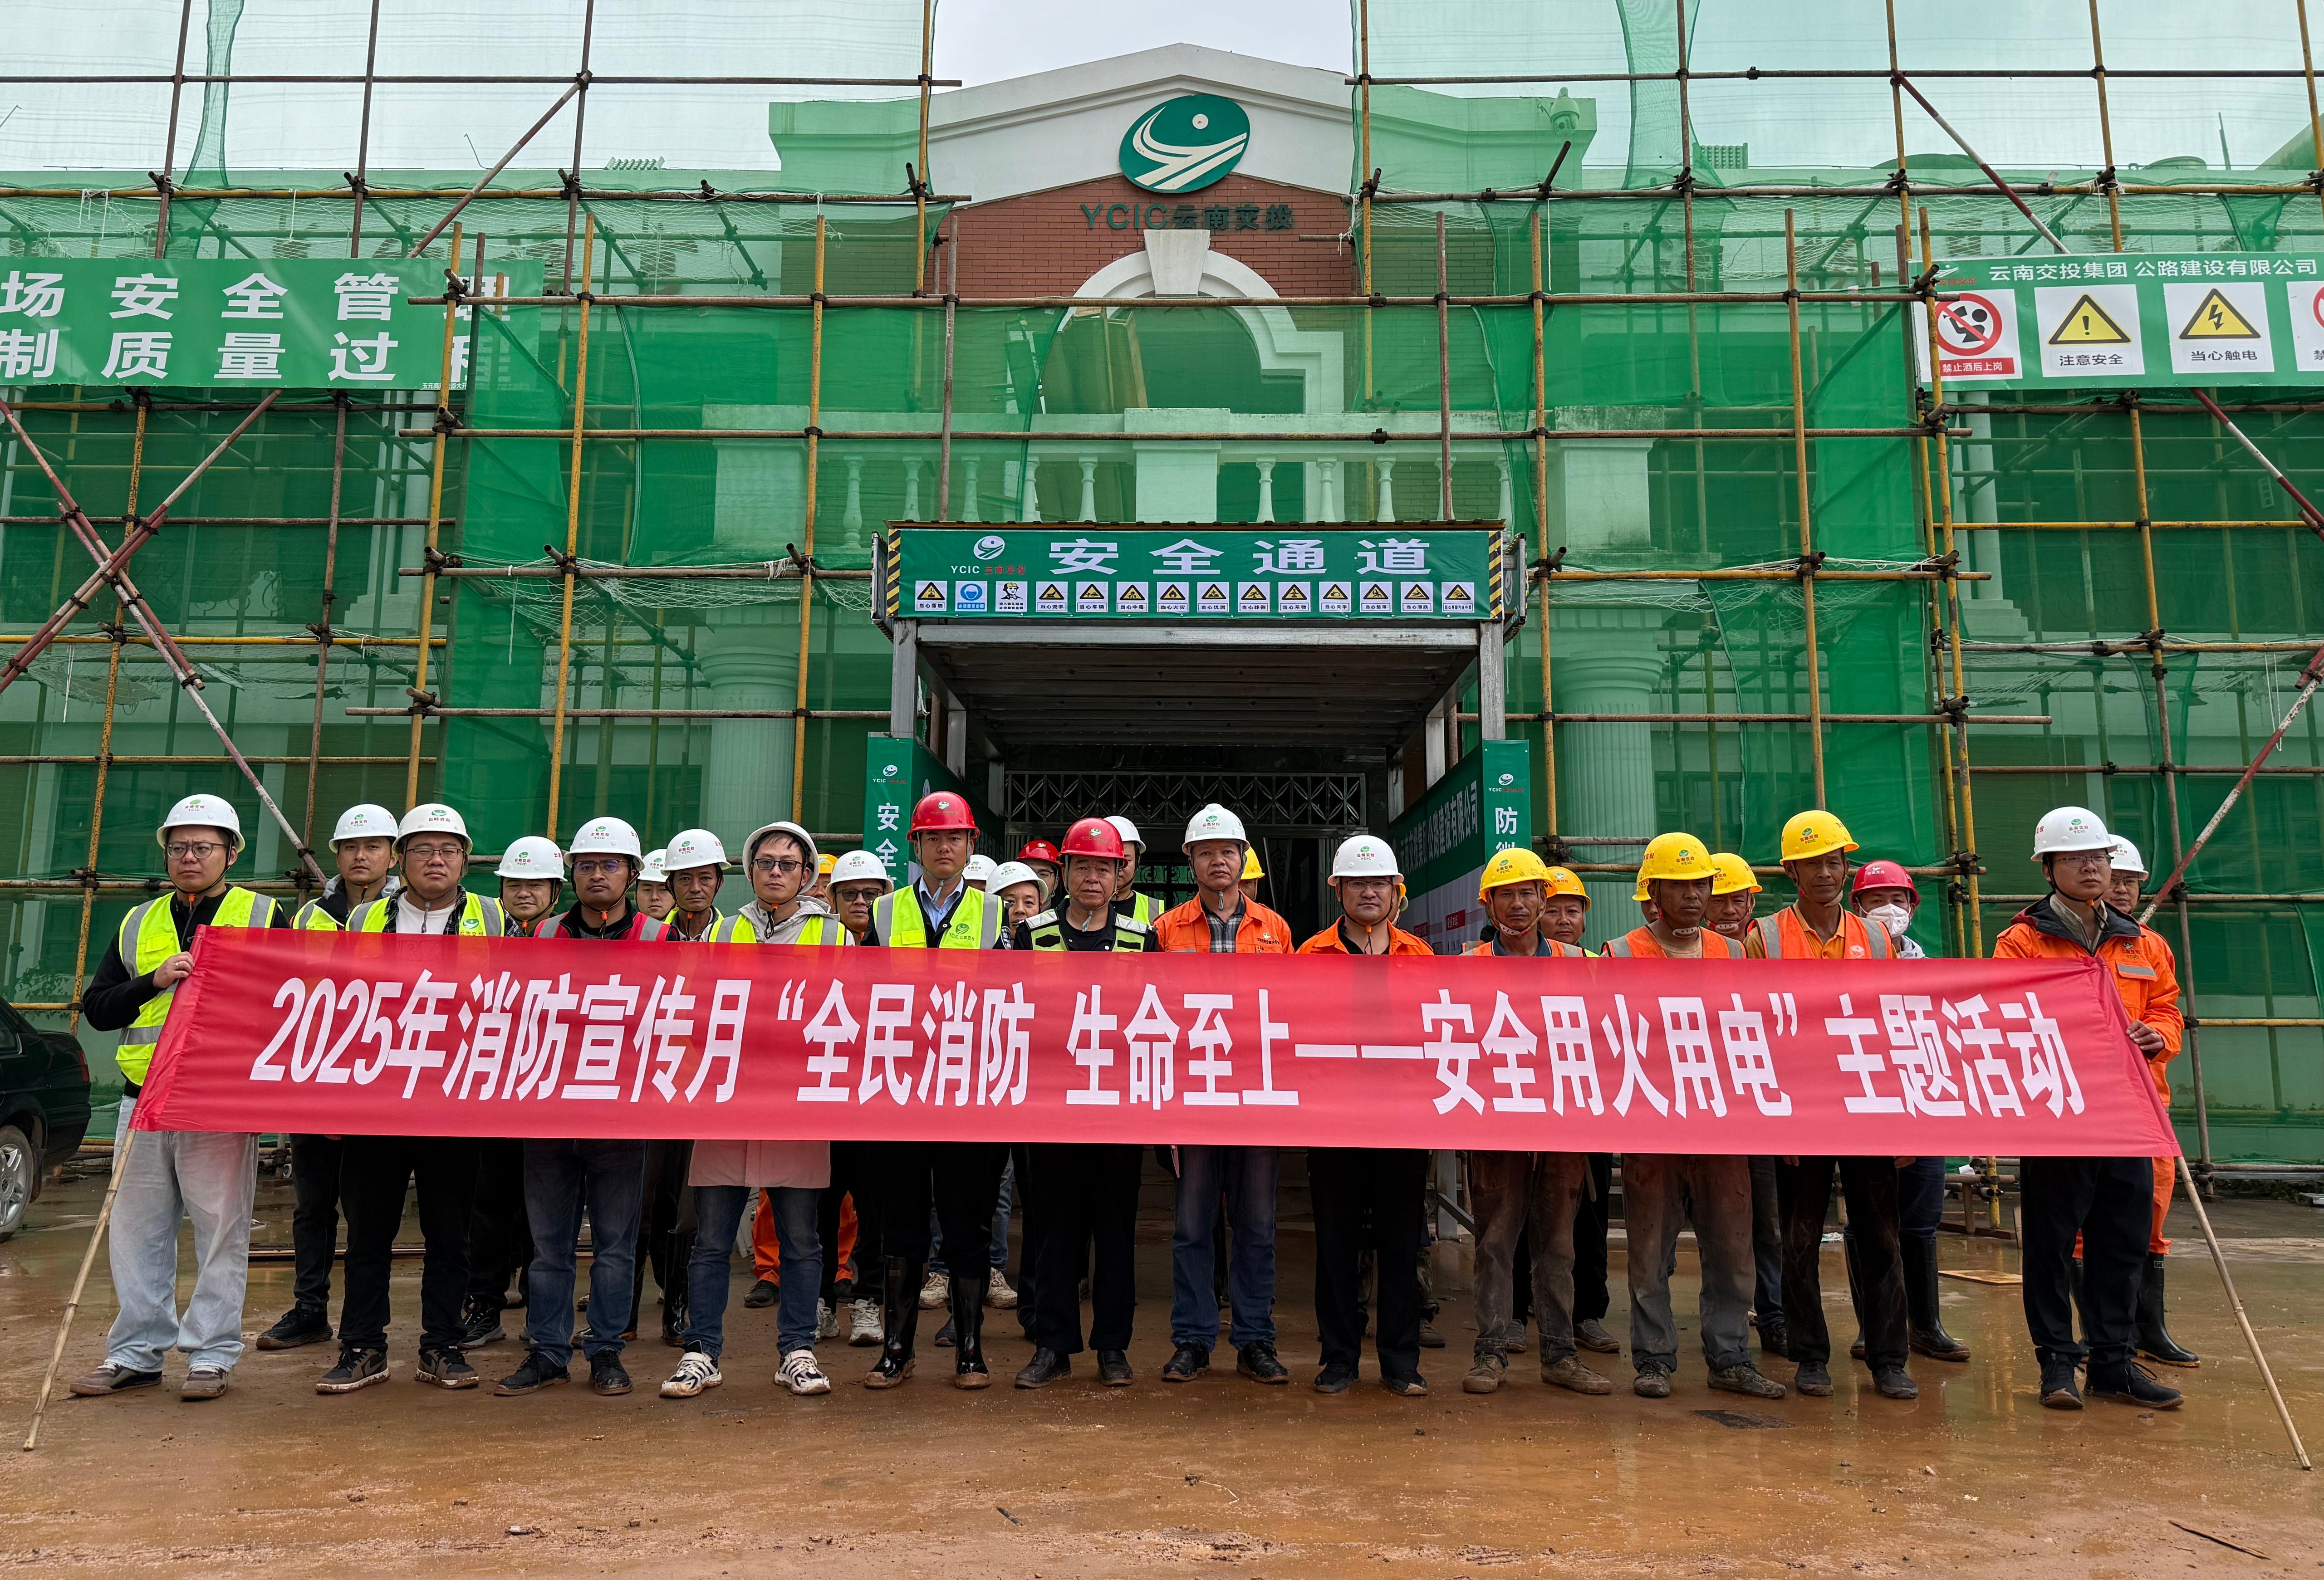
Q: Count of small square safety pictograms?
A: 14